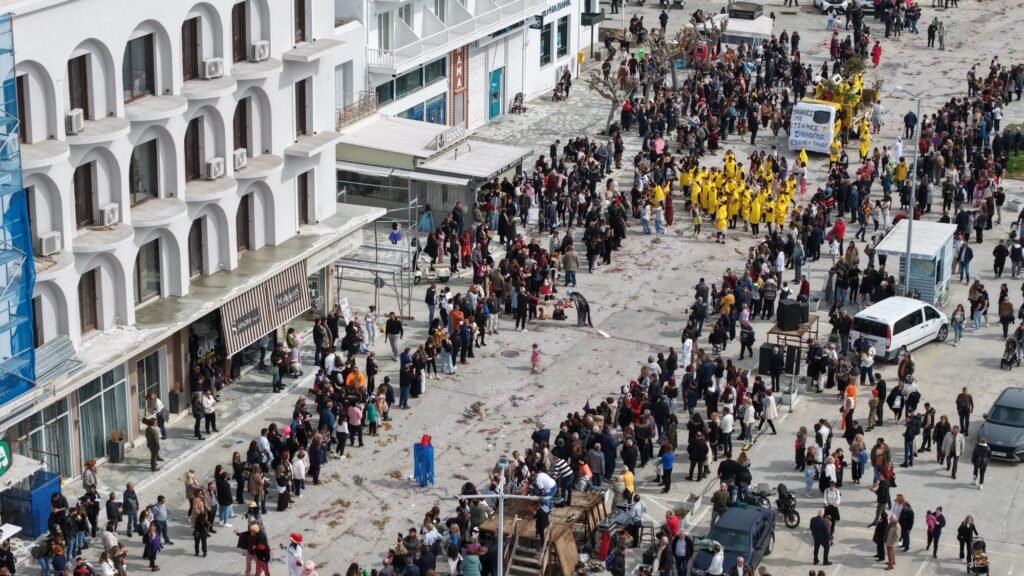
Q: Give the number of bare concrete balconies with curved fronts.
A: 10